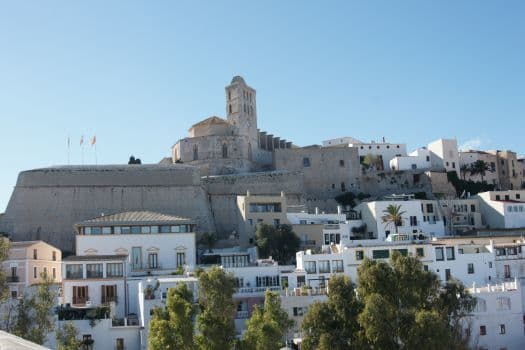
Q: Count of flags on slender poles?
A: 3